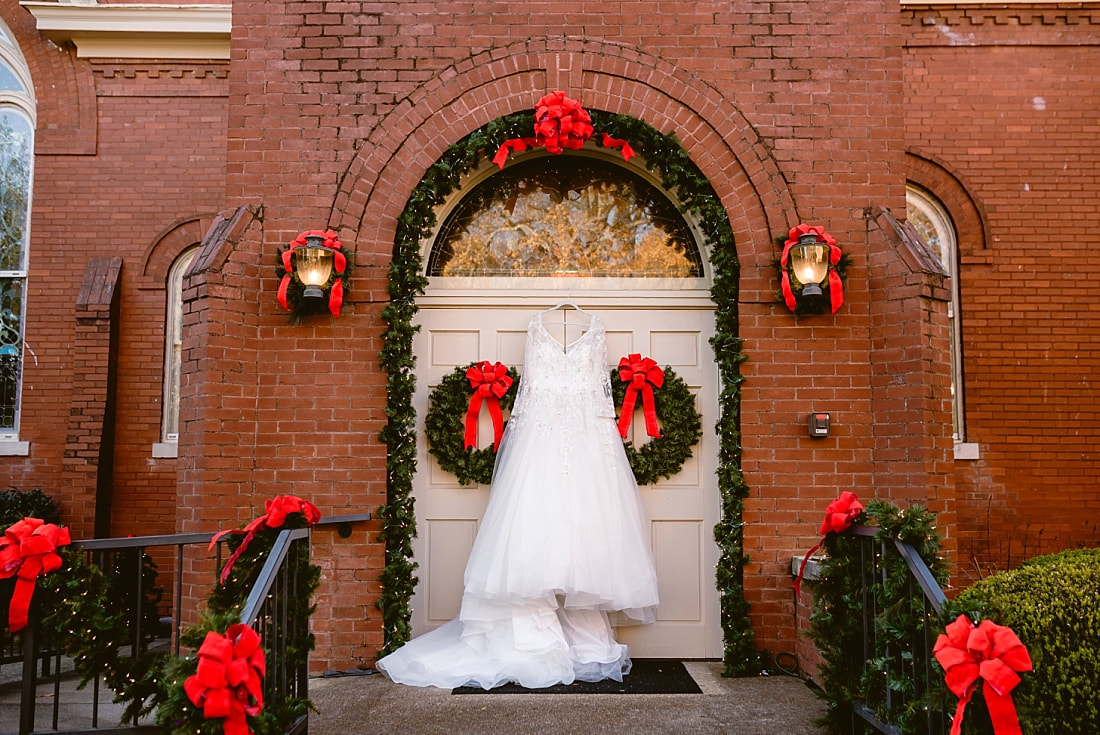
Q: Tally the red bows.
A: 10